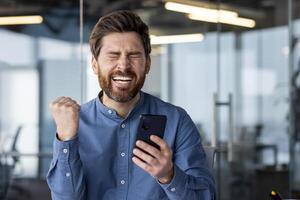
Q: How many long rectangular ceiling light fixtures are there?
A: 4